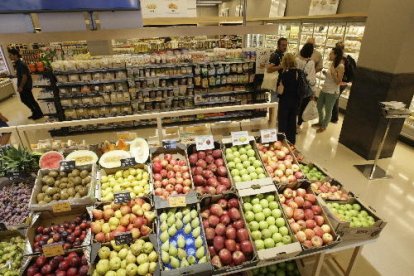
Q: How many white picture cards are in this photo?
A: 3